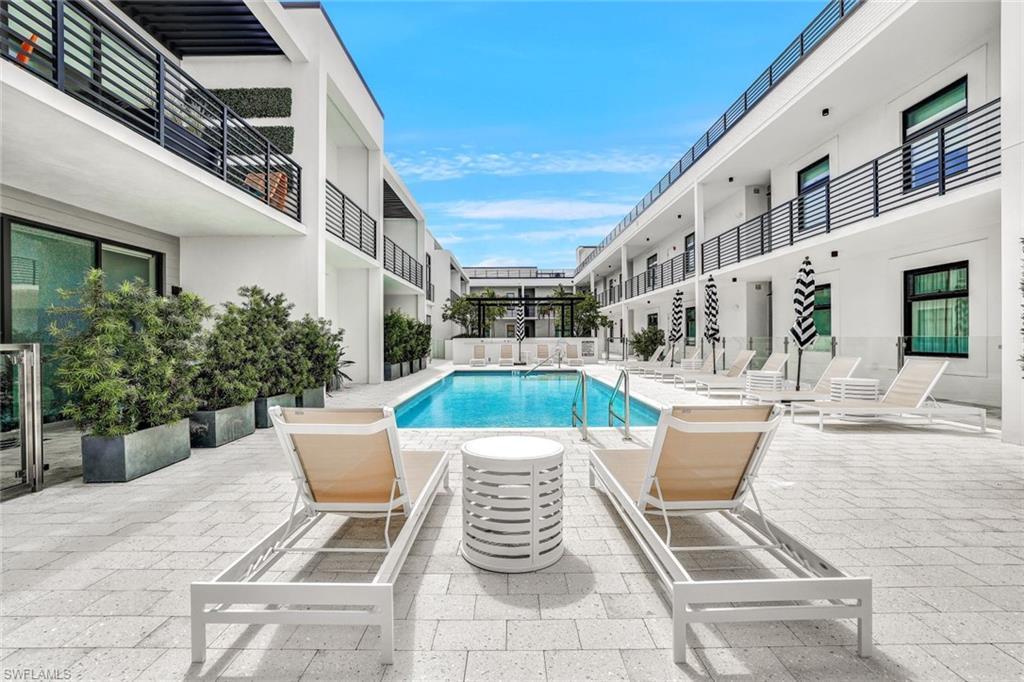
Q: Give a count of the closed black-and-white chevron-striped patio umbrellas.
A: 4